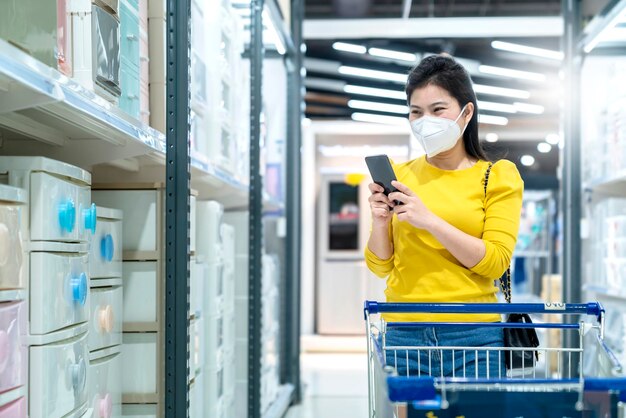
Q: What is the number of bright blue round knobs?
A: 4